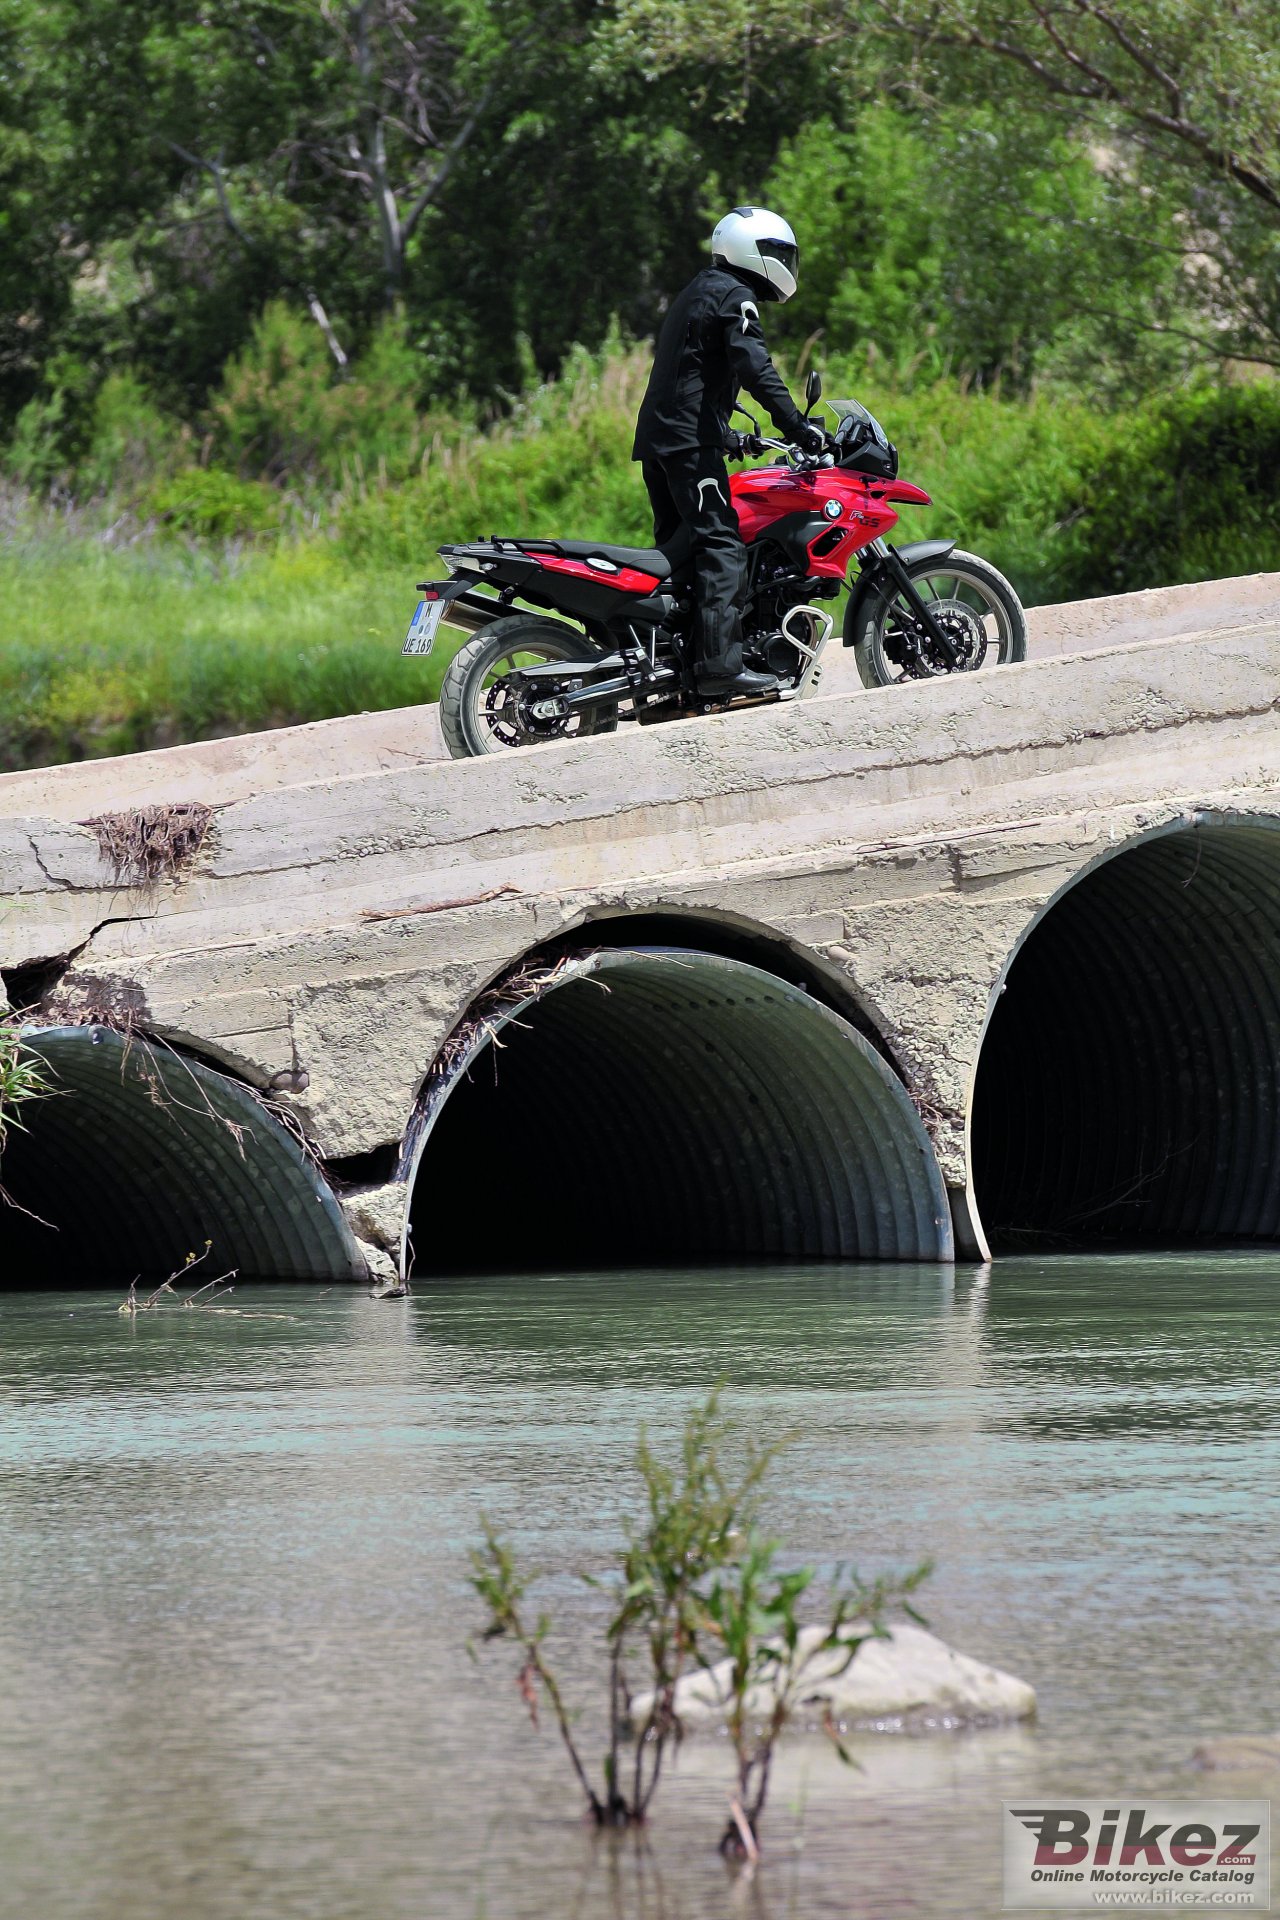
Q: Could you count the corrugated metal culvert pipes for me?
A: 3